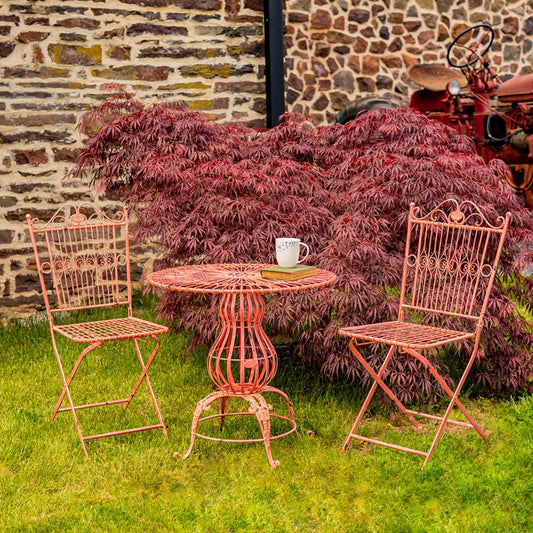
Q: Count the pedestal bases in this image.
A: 1